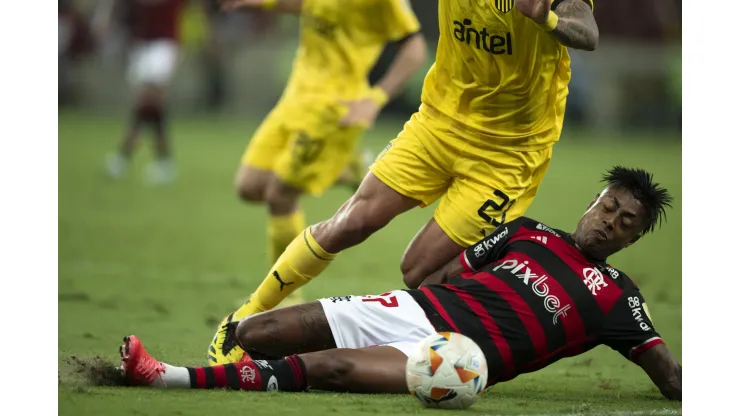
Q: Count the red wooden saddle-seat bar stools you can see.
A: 0